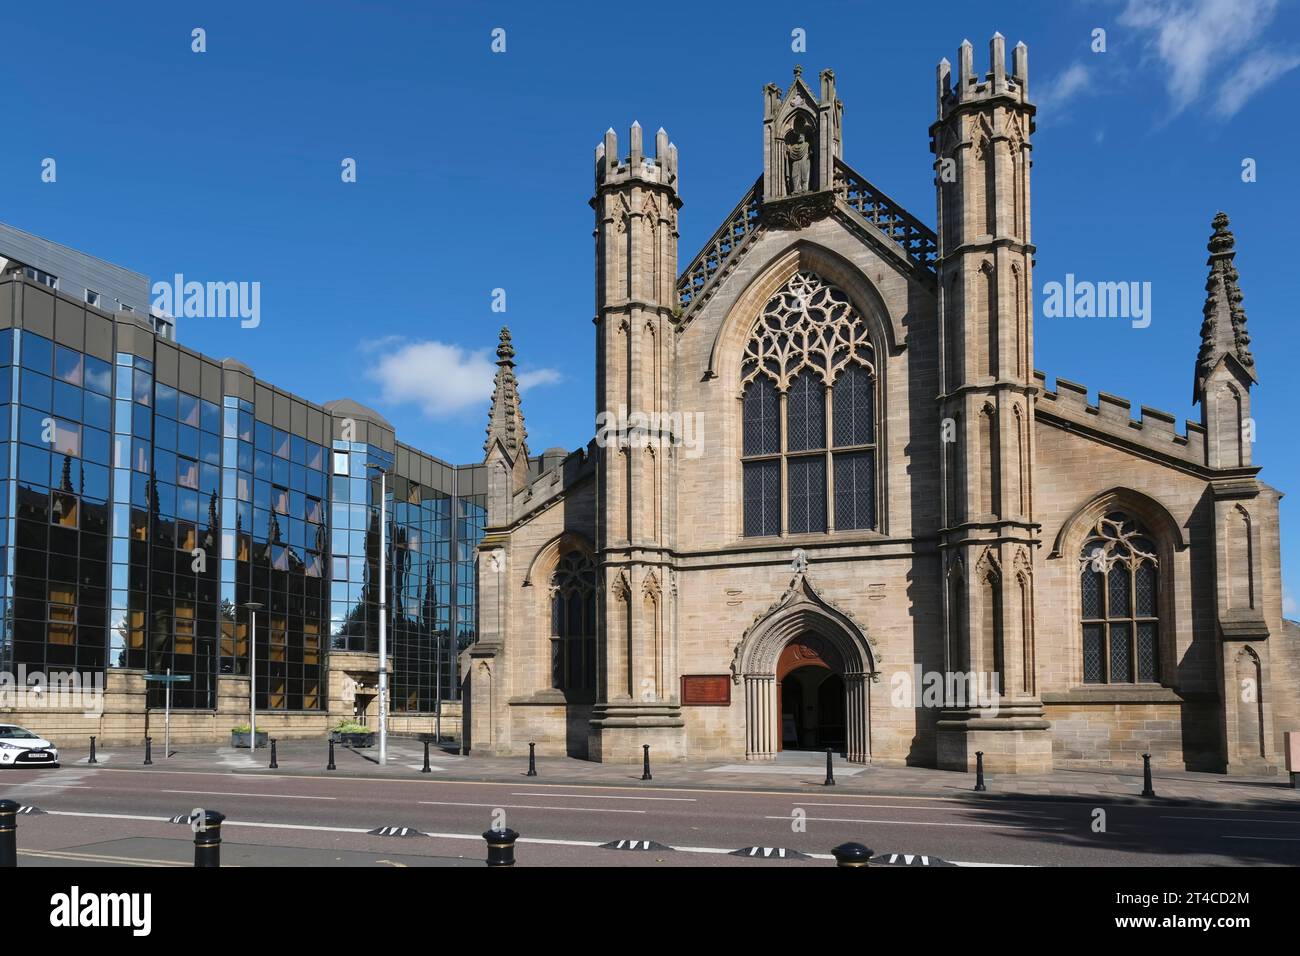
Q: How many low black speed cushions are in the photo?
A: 6